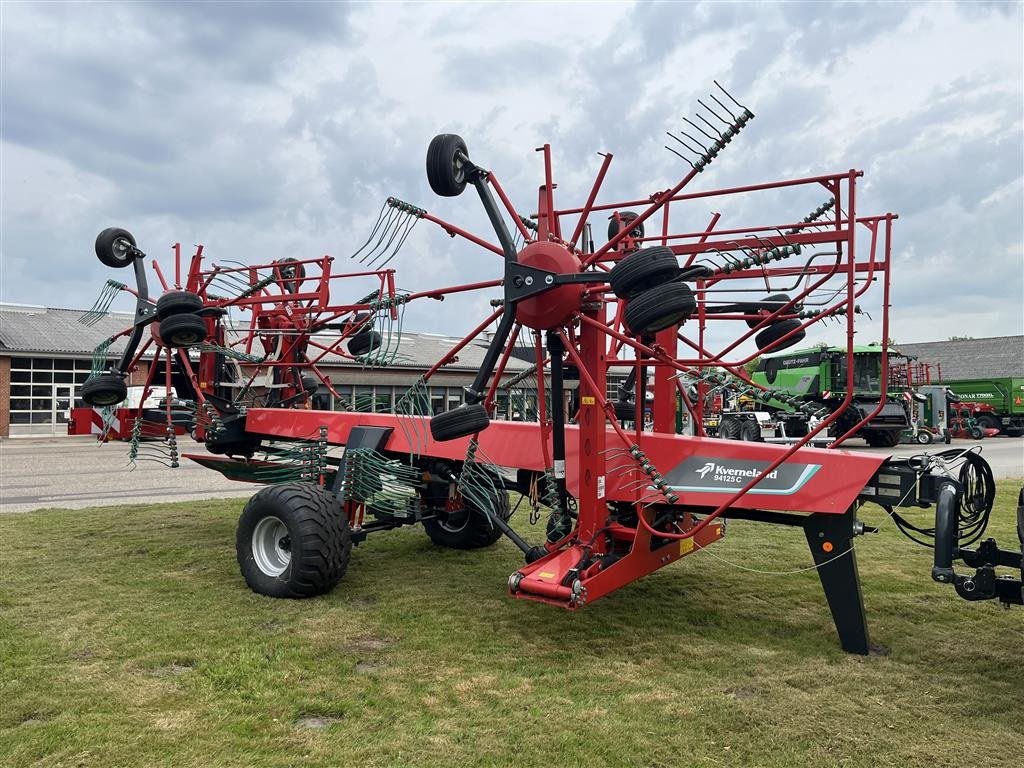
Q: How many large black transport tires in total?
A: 2